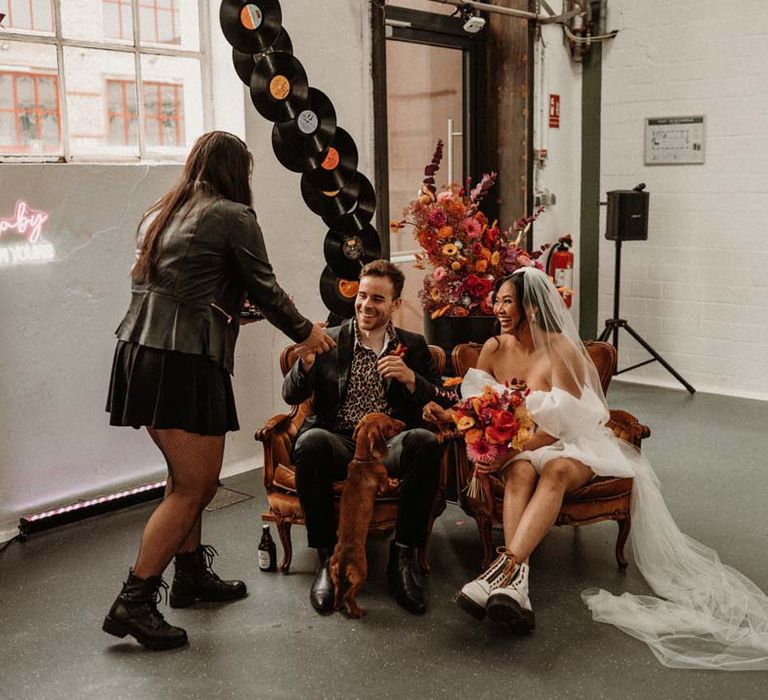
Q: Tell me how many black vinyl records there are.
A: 10